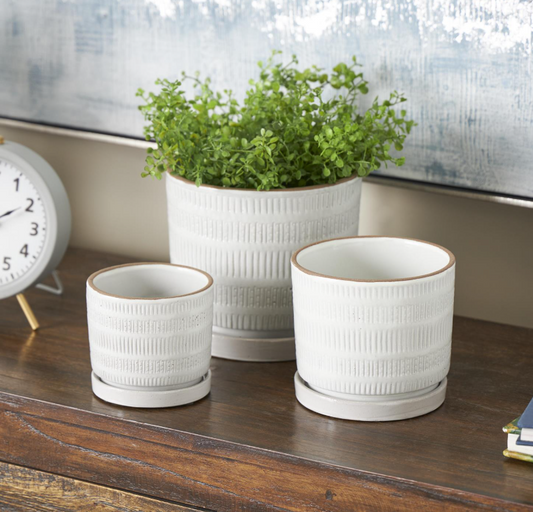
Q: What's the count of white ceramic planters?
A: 3